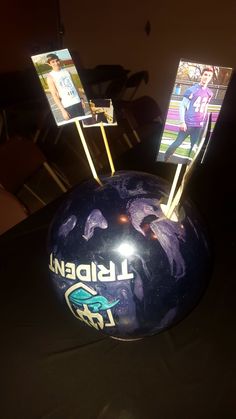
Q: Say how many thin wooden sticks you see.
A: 4